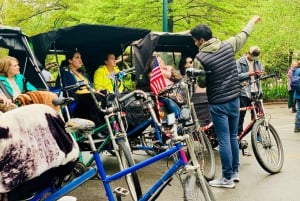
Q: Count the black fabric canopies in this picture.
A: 3